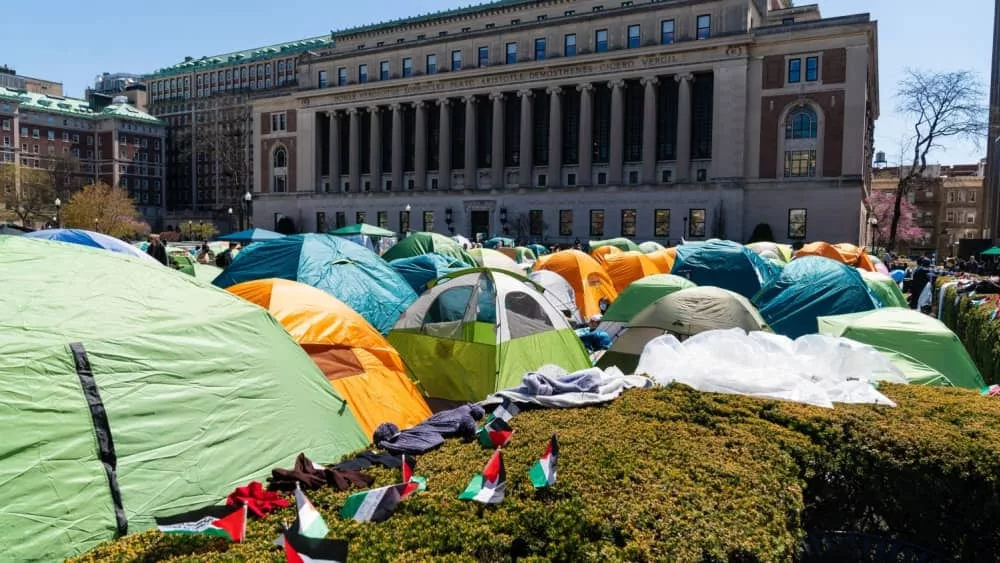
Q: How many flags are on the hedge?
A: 9